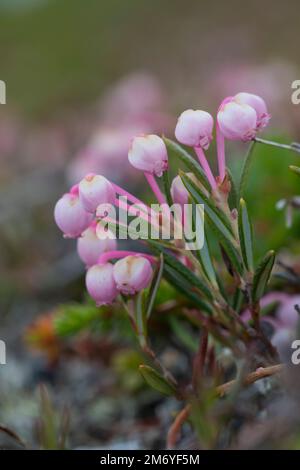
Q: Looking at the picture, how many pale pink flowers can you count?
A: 10